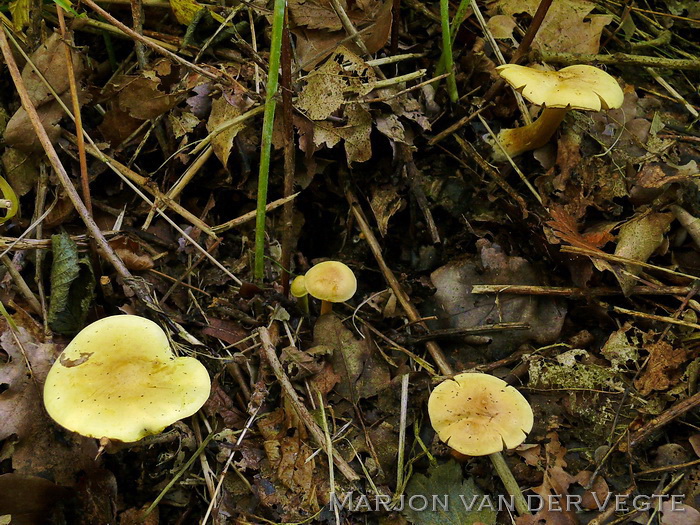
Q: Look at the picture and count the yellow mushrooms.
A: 5